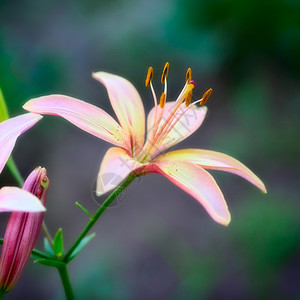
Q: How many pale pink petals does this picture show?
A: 8